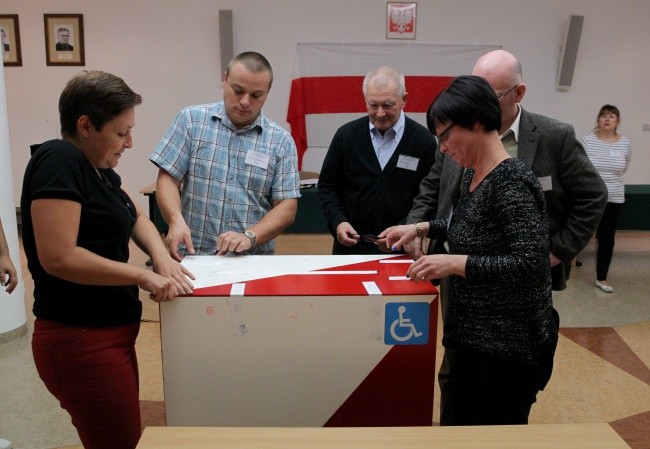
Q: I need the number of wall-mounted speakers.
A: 2